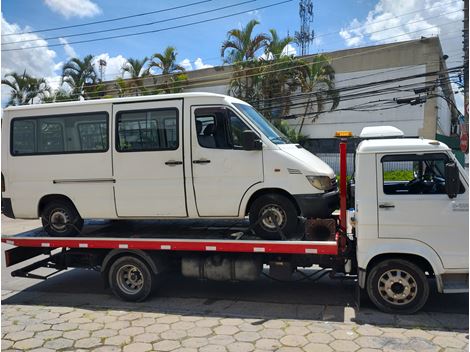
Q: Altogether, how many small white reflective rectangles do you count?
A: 8